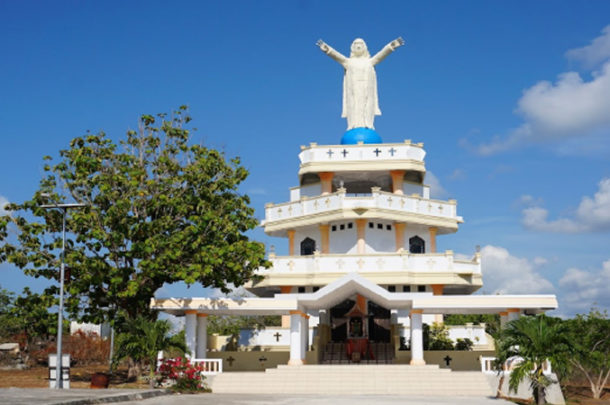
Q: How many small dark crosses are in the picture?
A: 8